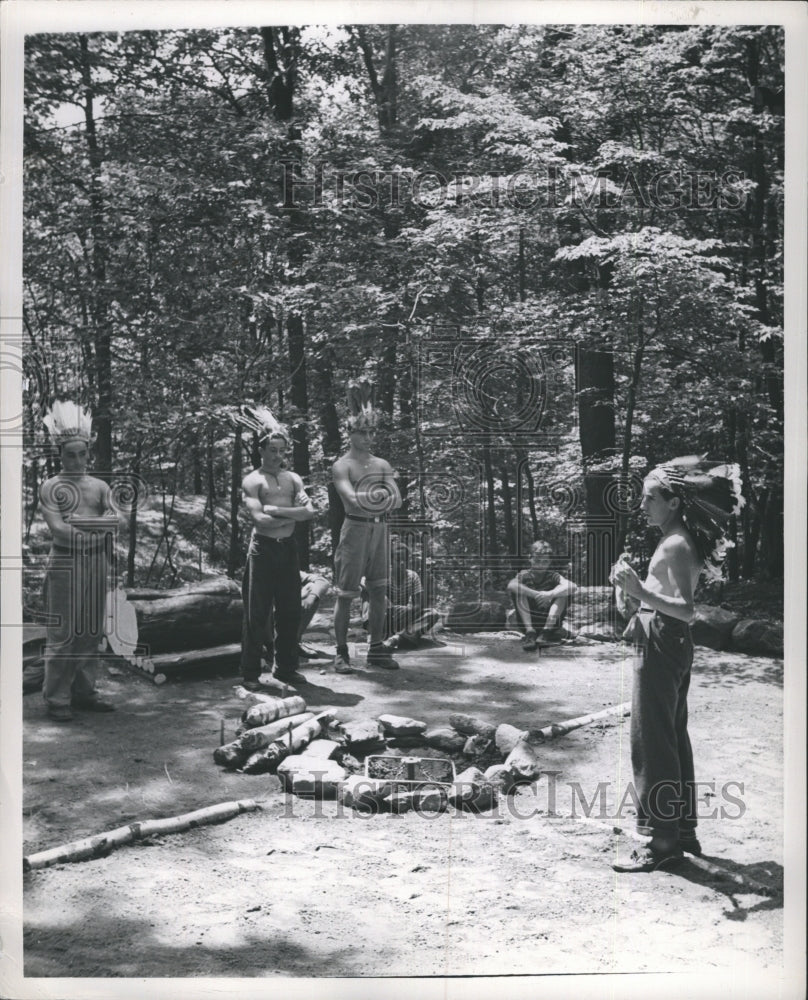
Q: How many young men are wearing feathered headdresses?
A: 4